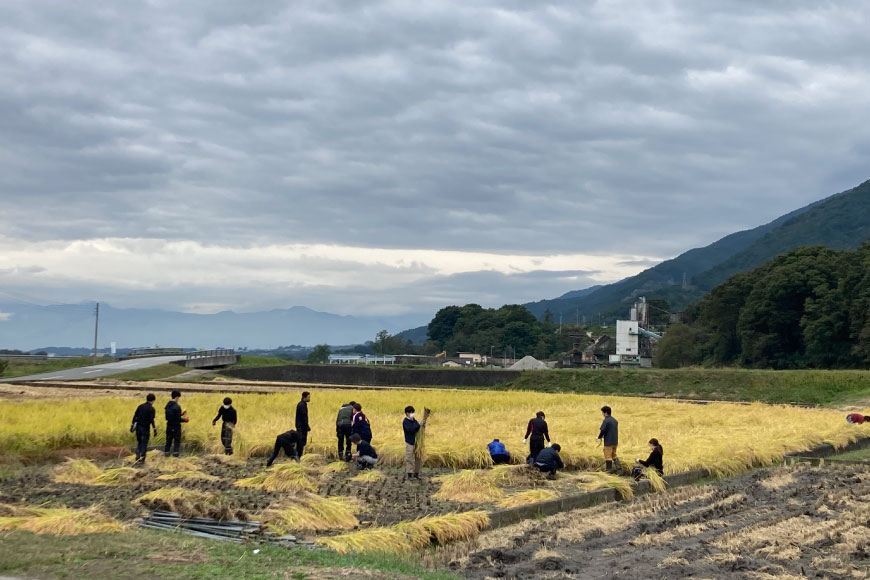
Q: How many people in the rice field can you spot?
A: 15